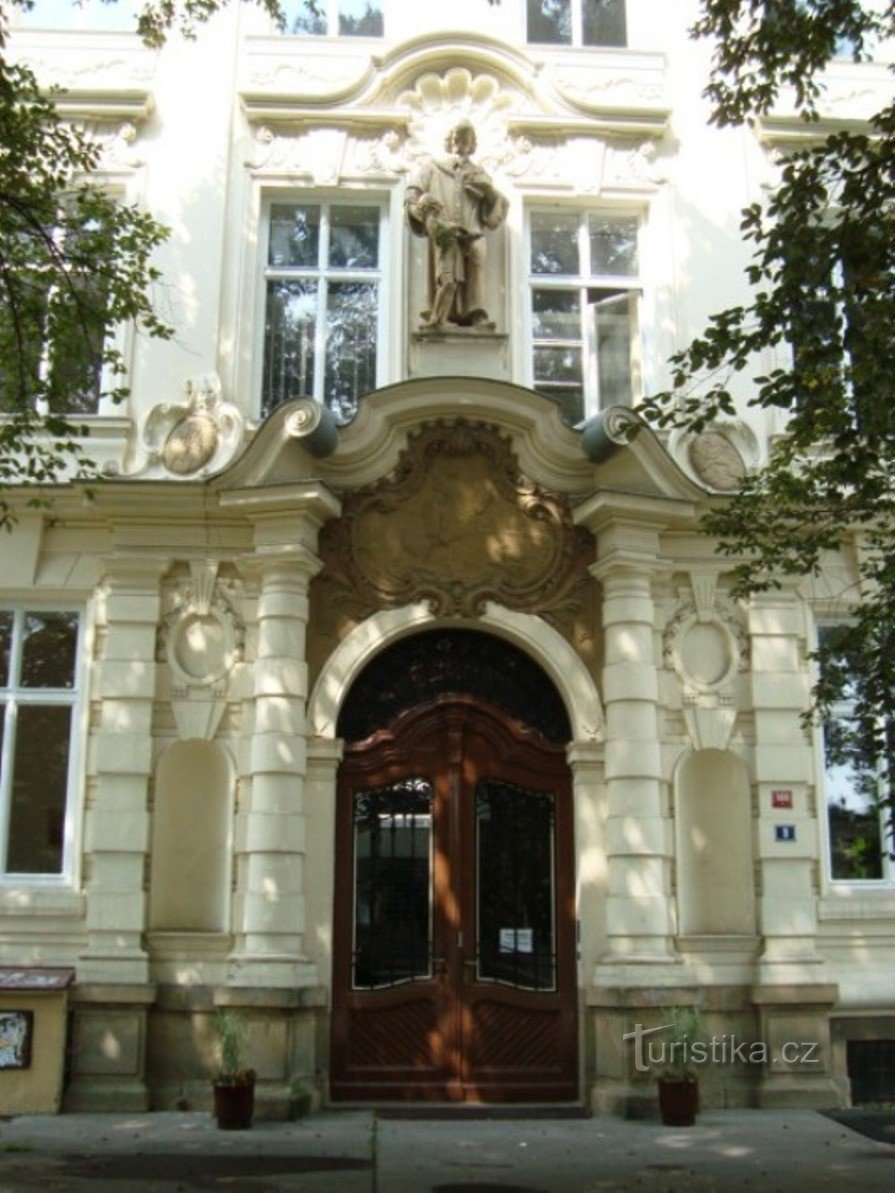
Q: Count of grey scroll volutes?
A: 2